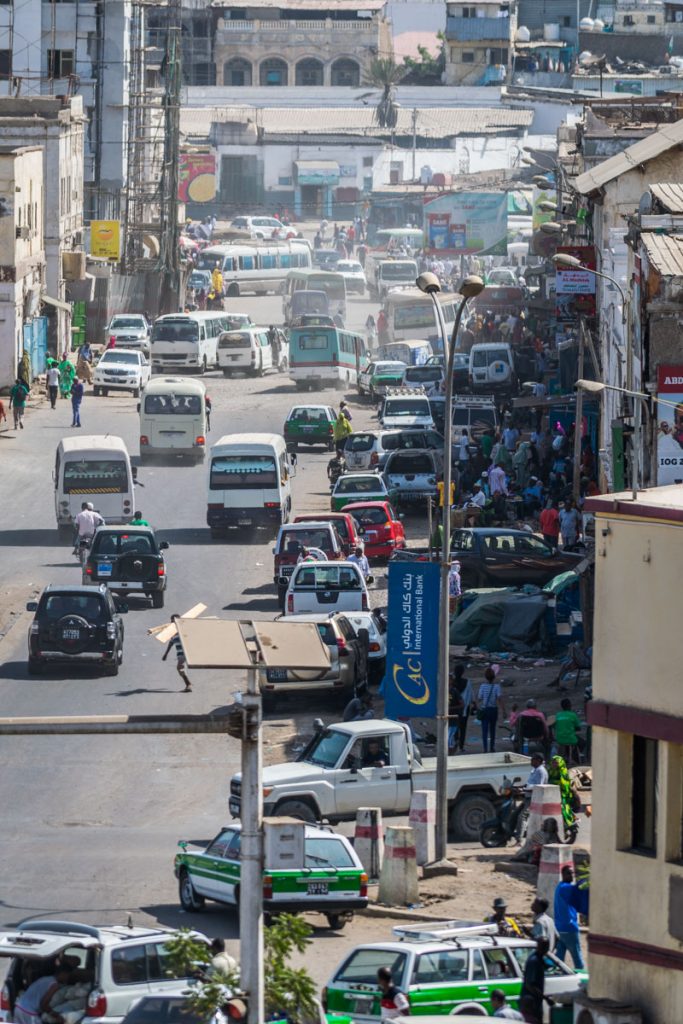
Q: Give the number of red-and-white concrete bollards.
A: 5